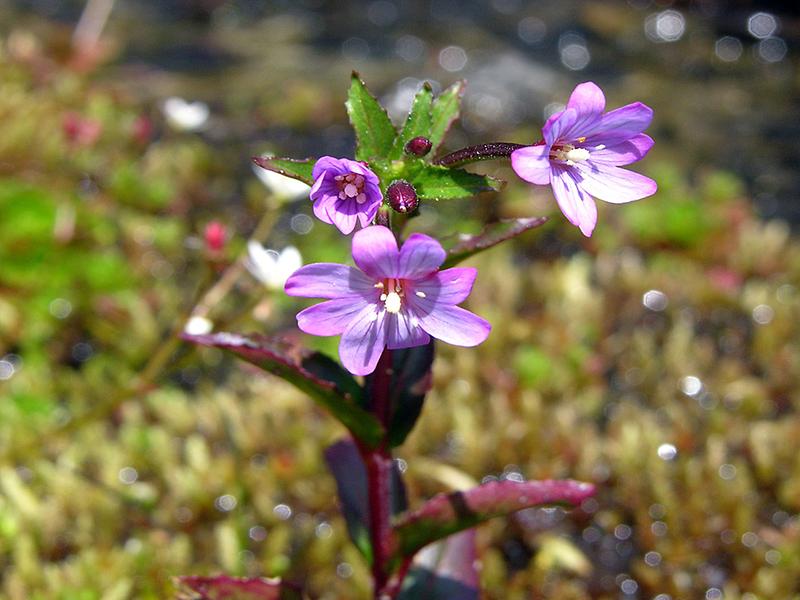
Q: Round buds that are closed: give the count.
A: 2